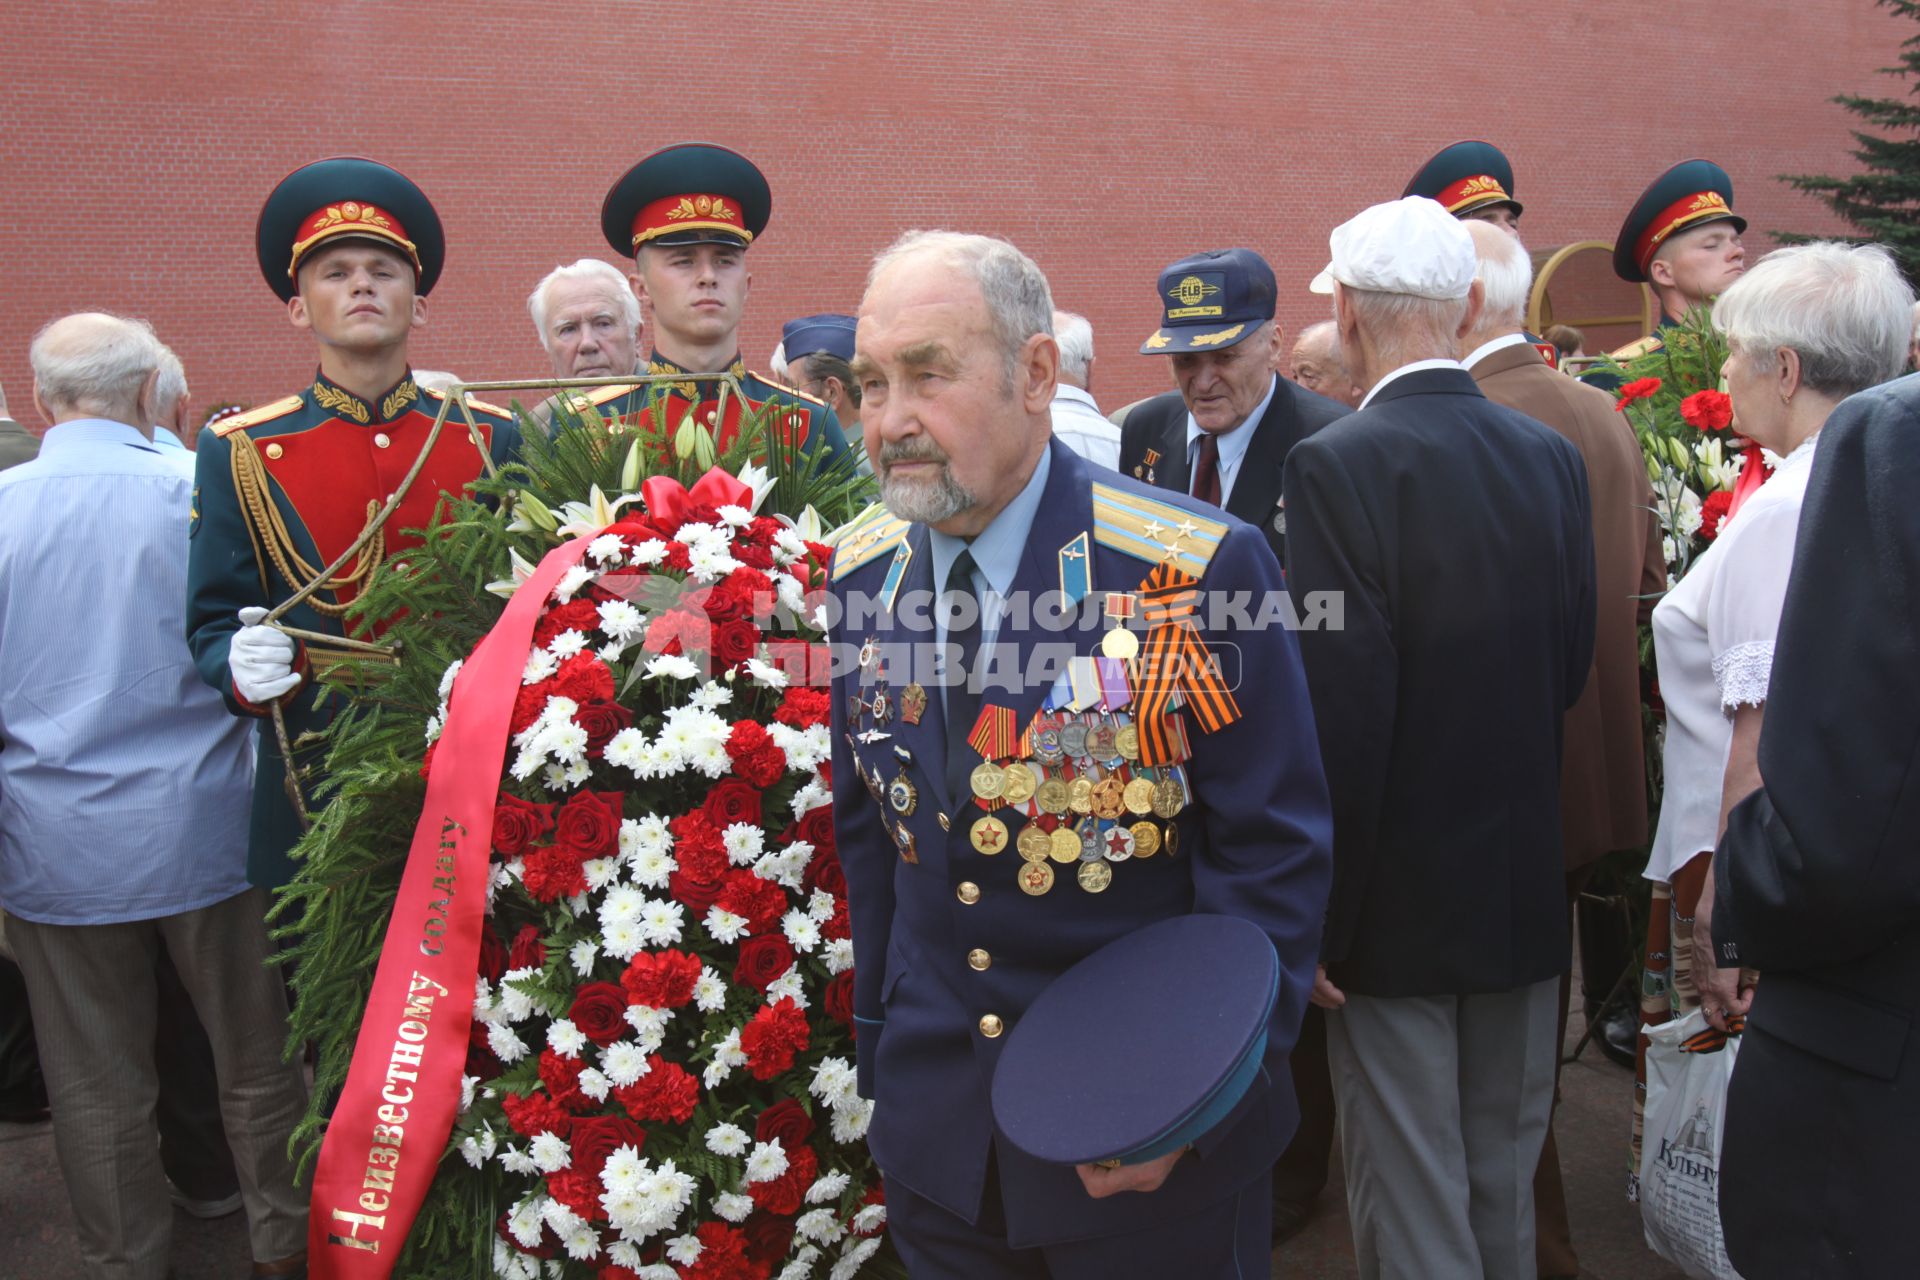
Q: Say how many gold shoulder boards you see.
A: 7